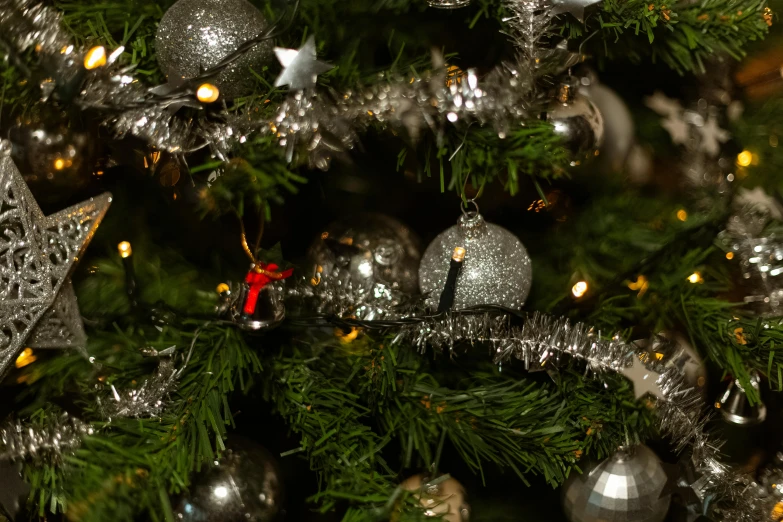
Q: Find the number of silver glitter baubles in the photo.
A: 2